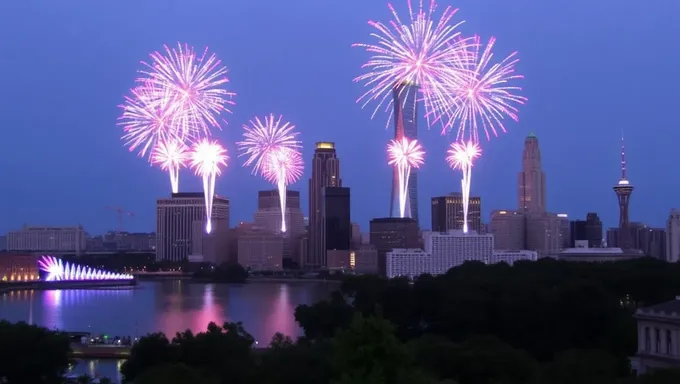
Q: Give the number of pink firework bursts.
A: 10